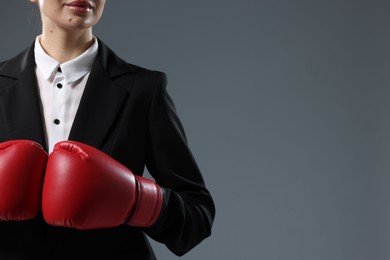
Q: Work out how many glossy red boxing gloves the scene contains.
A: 2